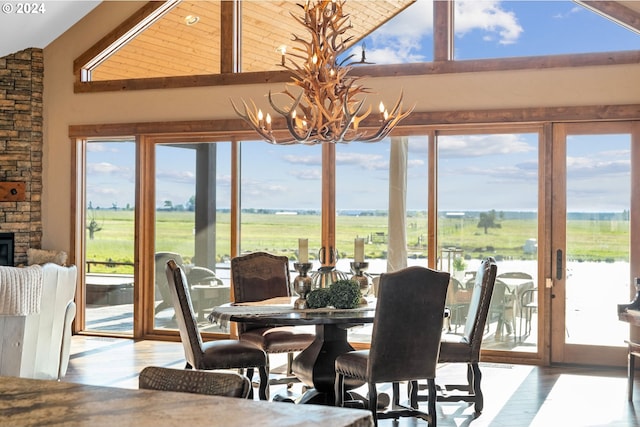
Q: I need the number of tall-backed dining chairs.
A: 4